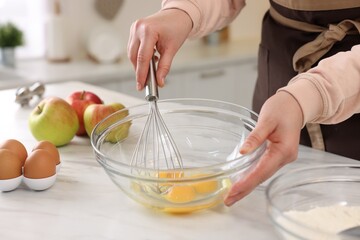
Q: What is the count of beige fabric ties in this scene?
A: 1